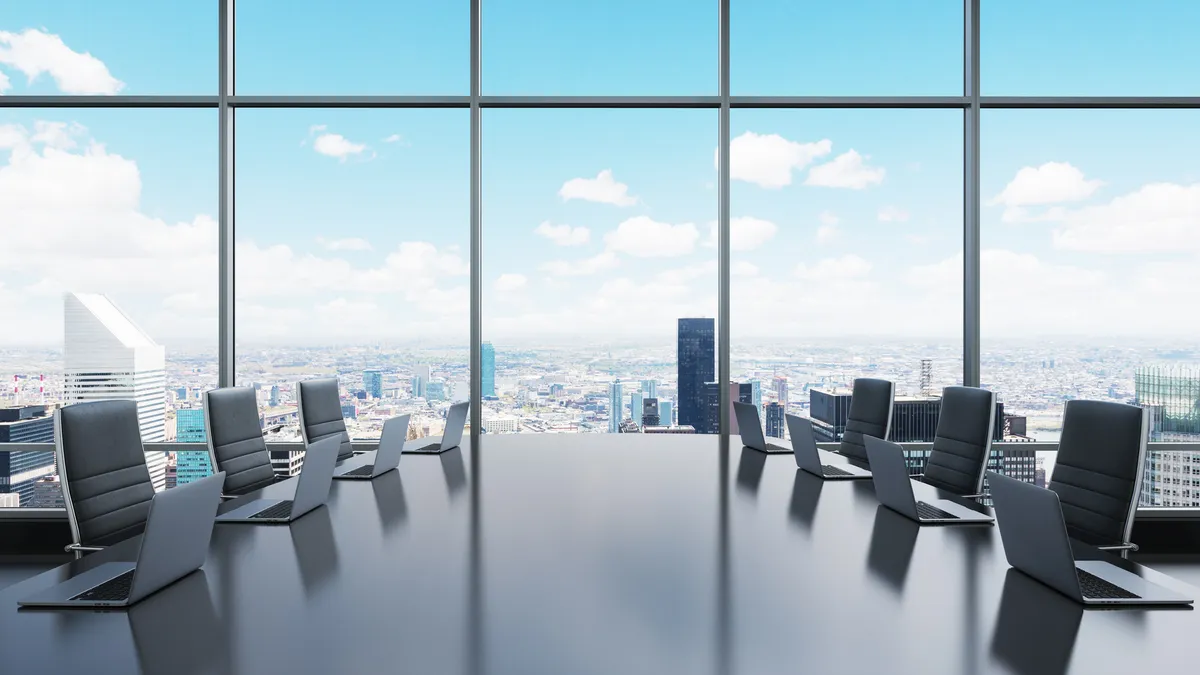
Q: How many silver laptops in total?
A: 8